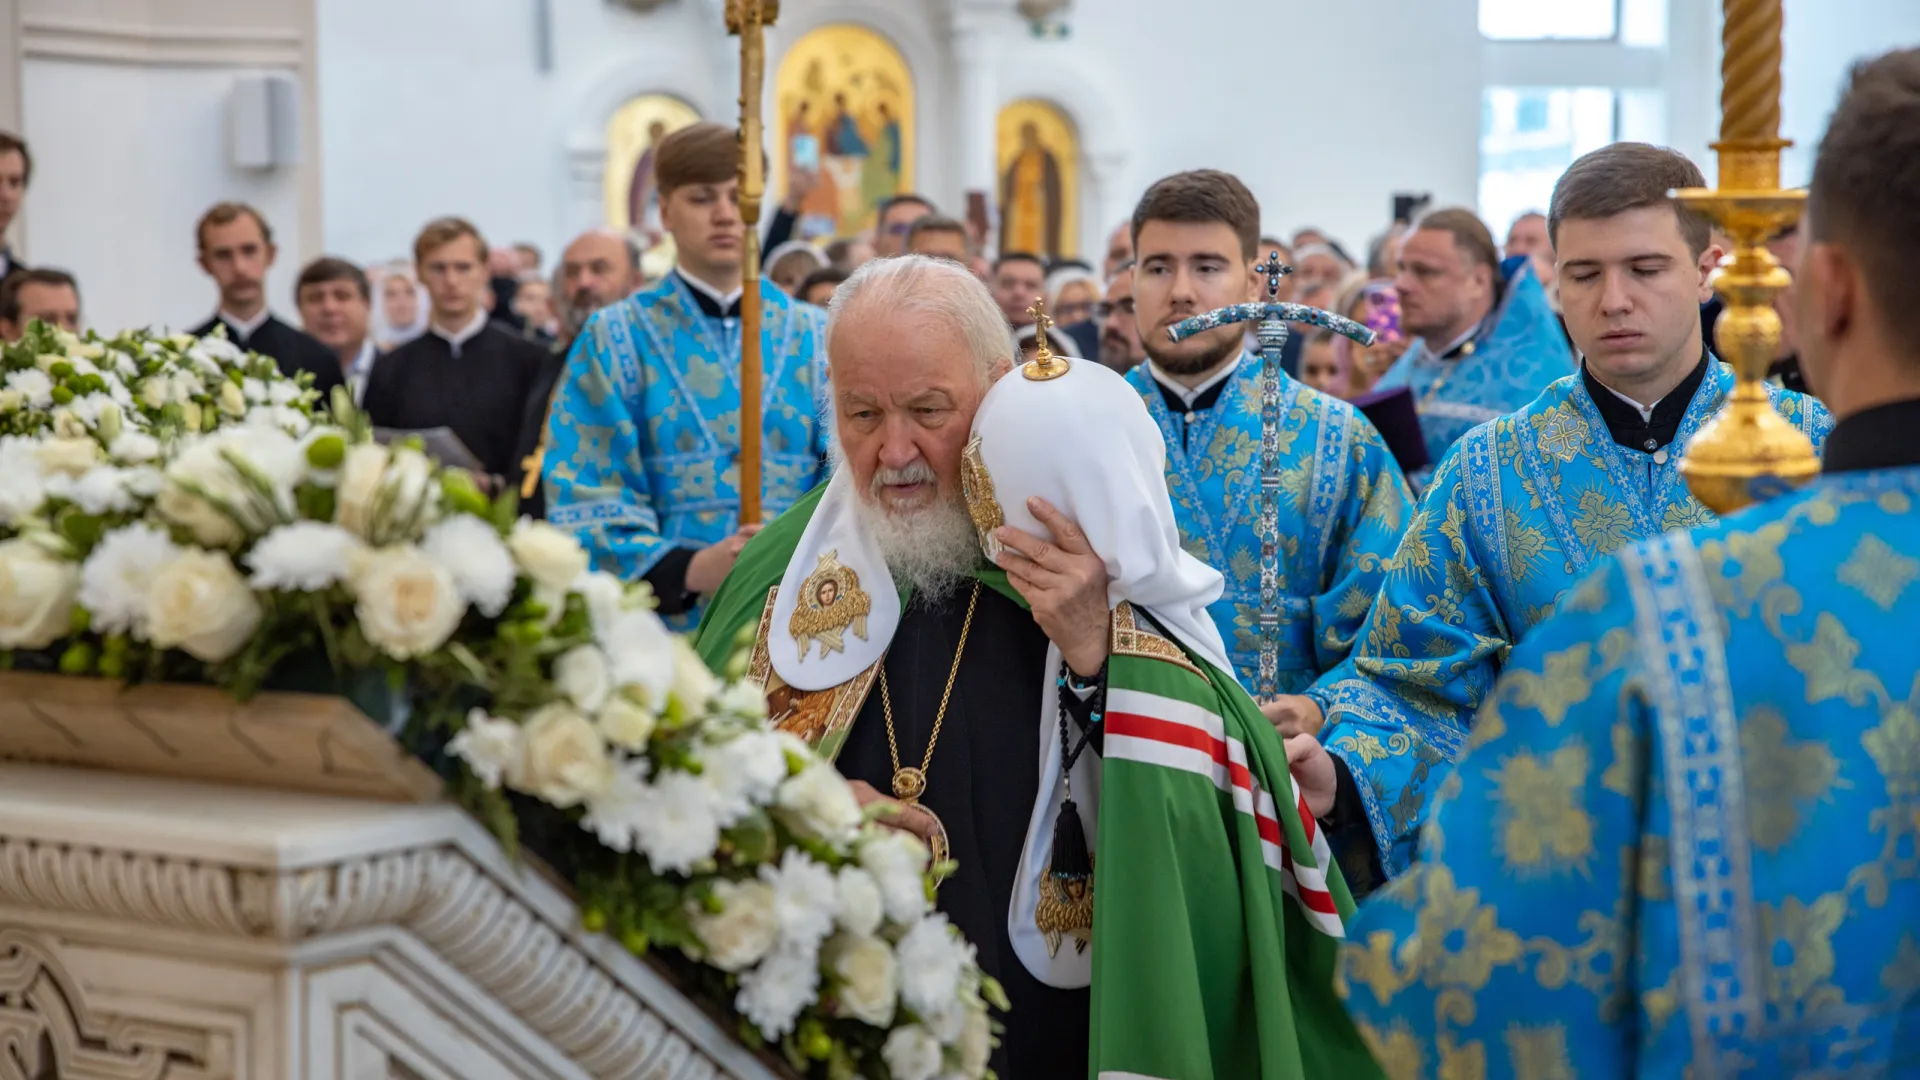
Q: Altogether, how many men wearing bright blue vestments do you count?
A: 5